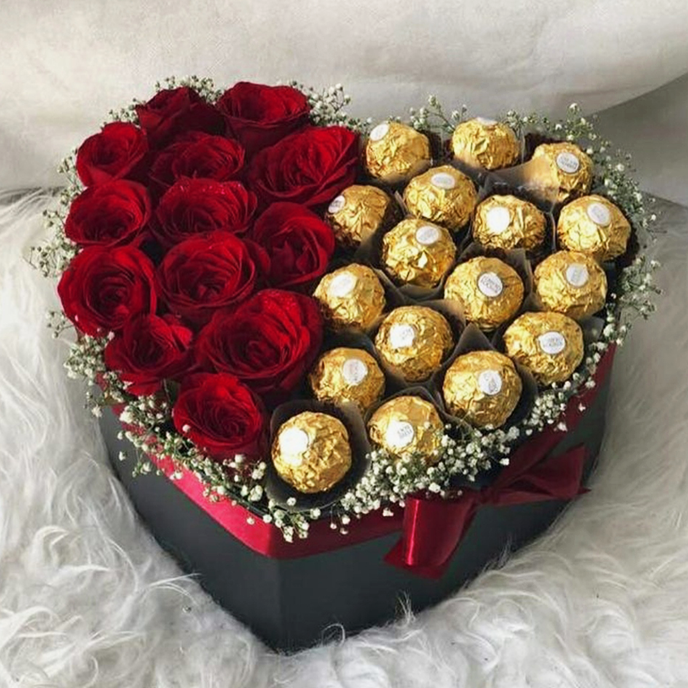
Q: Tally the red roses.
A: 13